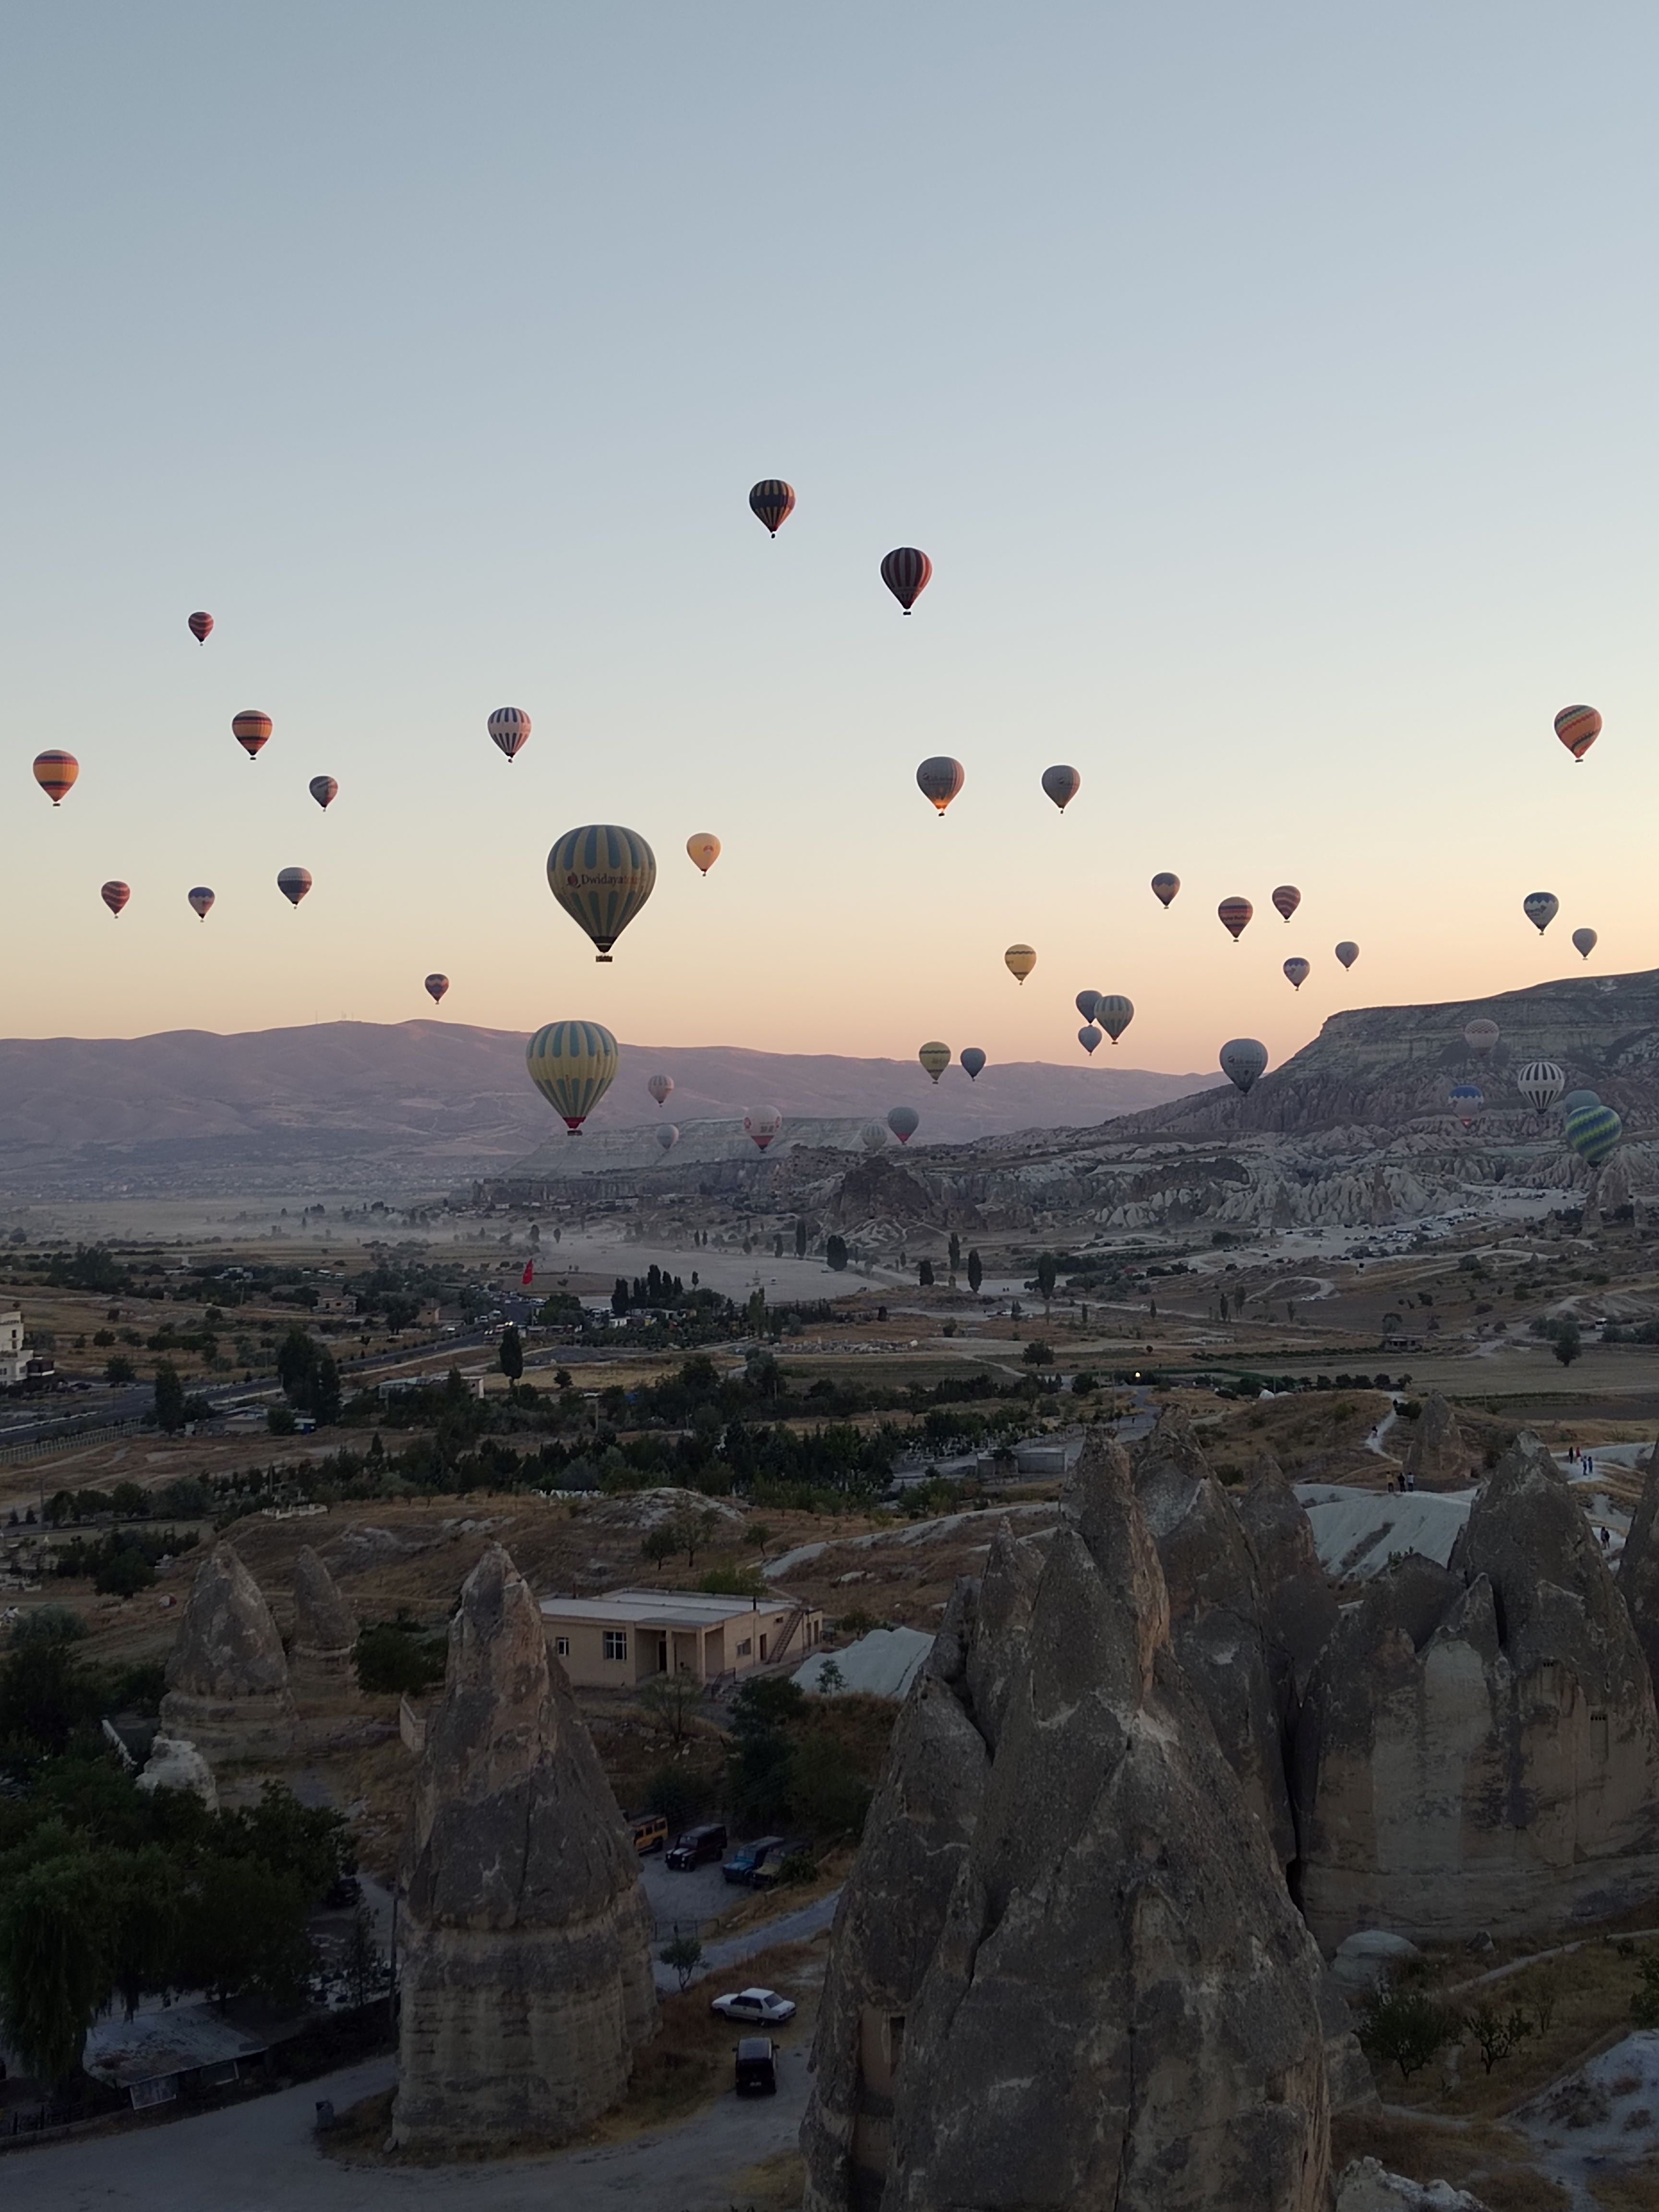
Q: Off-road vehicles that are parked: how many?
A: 4